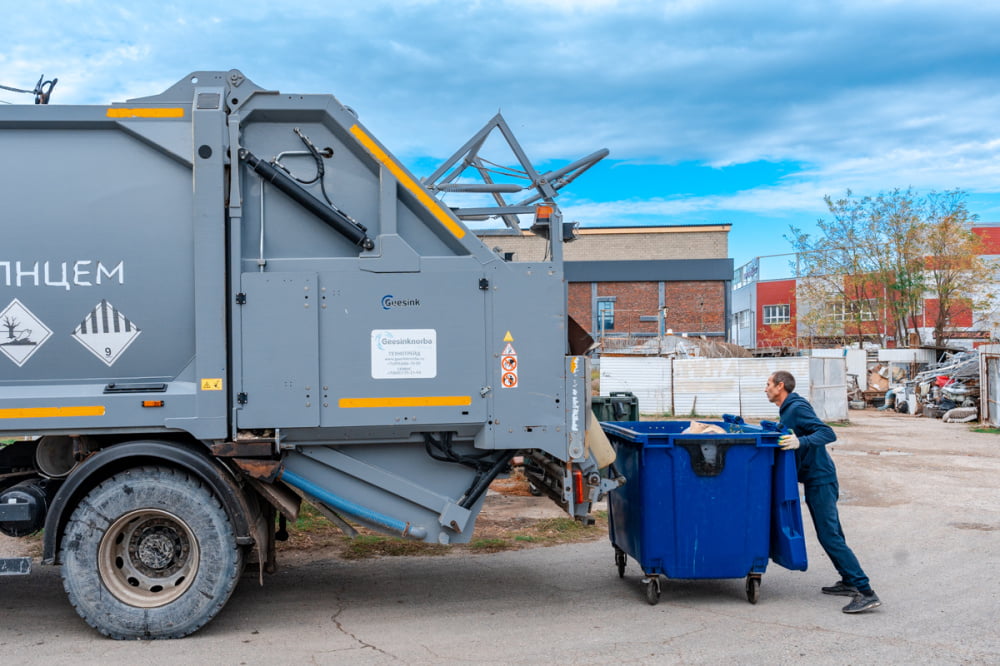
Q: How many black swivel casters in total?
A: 3